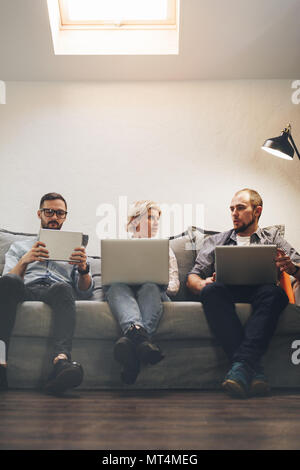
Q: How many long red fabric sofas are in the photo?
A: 0